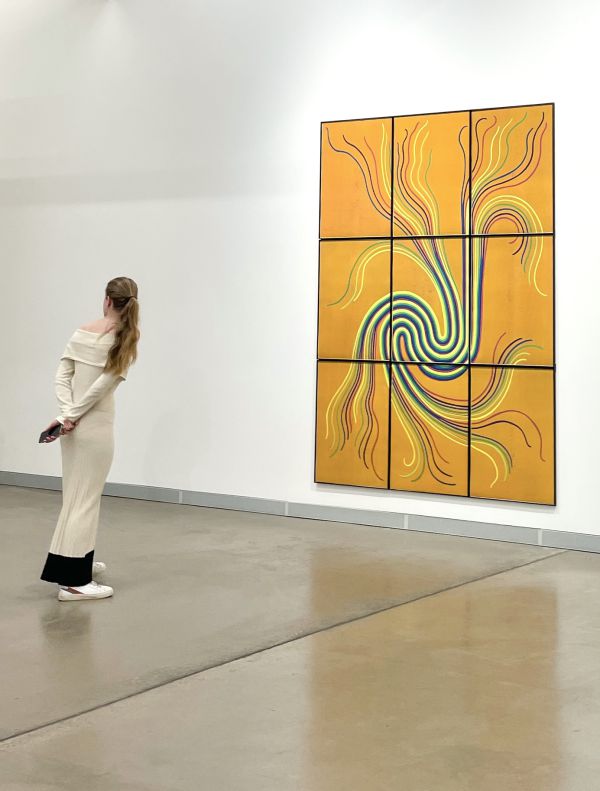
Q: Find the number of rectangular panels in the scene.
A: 9